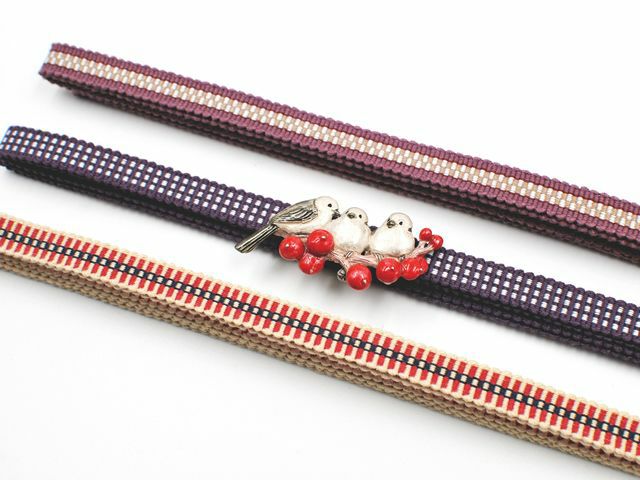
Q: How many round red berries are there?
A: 9